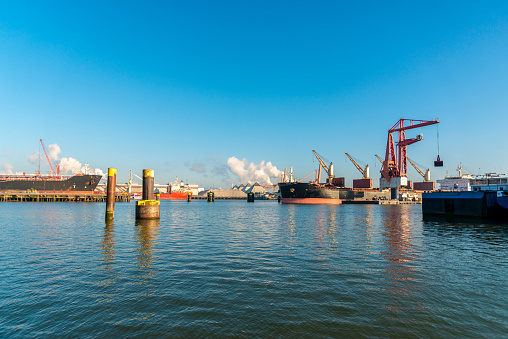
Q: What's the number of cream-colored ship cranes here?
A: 4